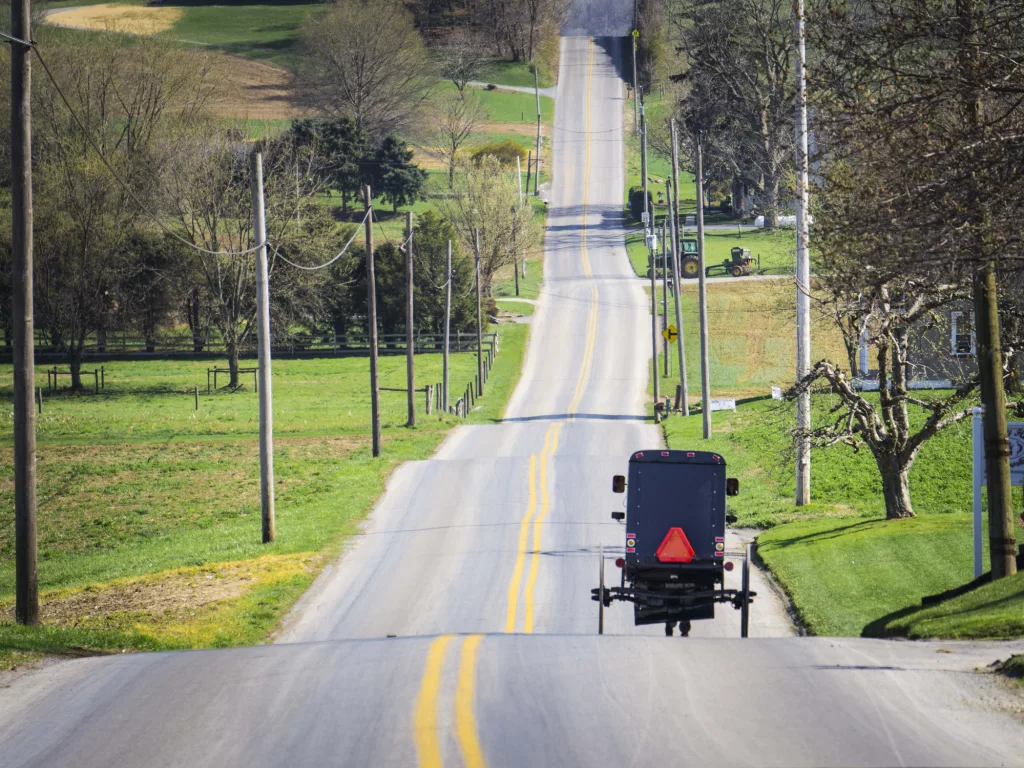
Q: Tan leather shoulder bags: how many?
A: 0